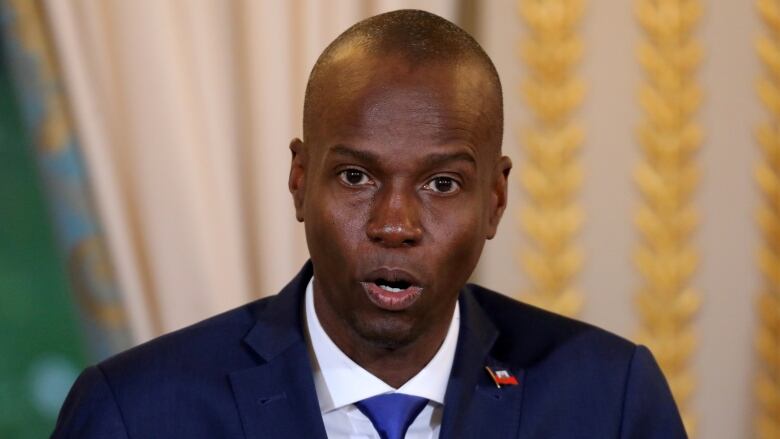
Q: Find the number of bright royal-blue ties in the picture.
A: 1